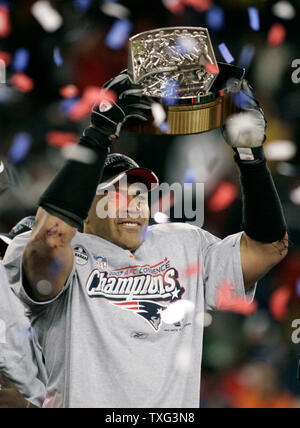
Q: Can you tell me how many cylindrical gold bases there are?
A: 1